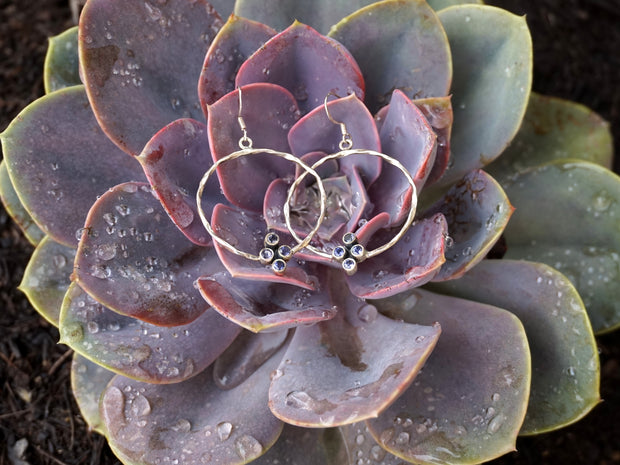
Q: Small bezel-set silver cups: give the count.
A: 8